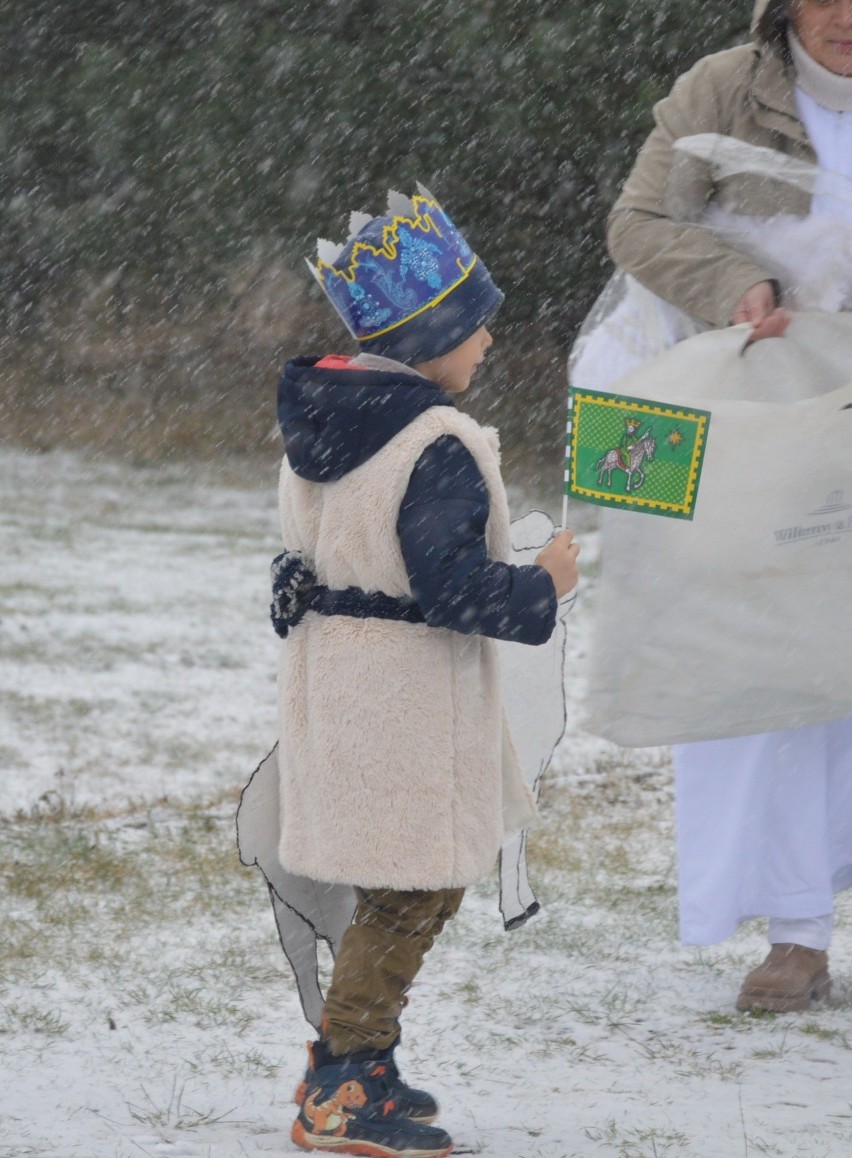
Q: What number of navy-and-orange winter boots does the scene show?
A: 2